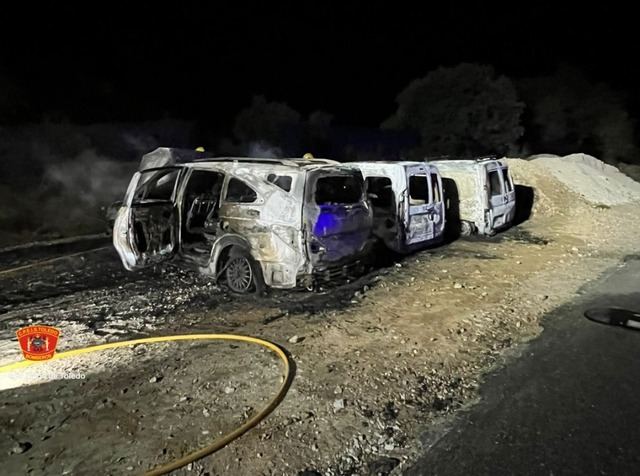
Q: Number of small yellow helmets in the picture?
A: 2